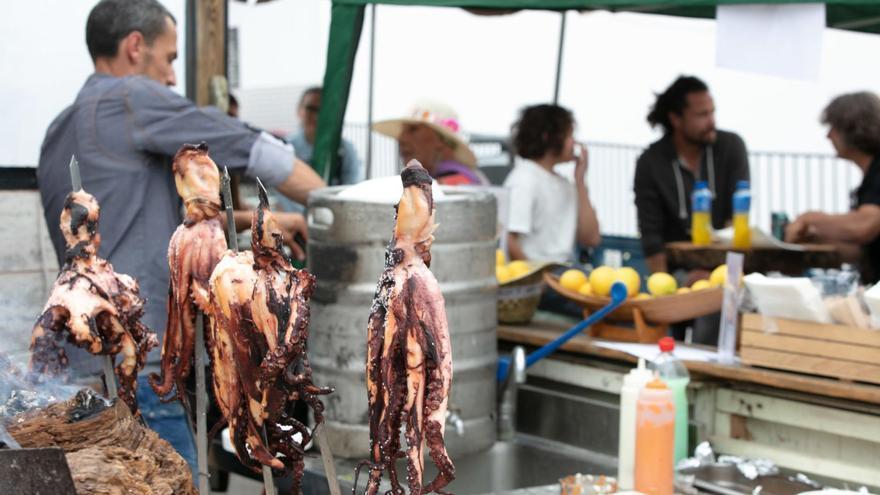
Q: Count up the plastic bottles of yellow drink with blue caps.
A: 2